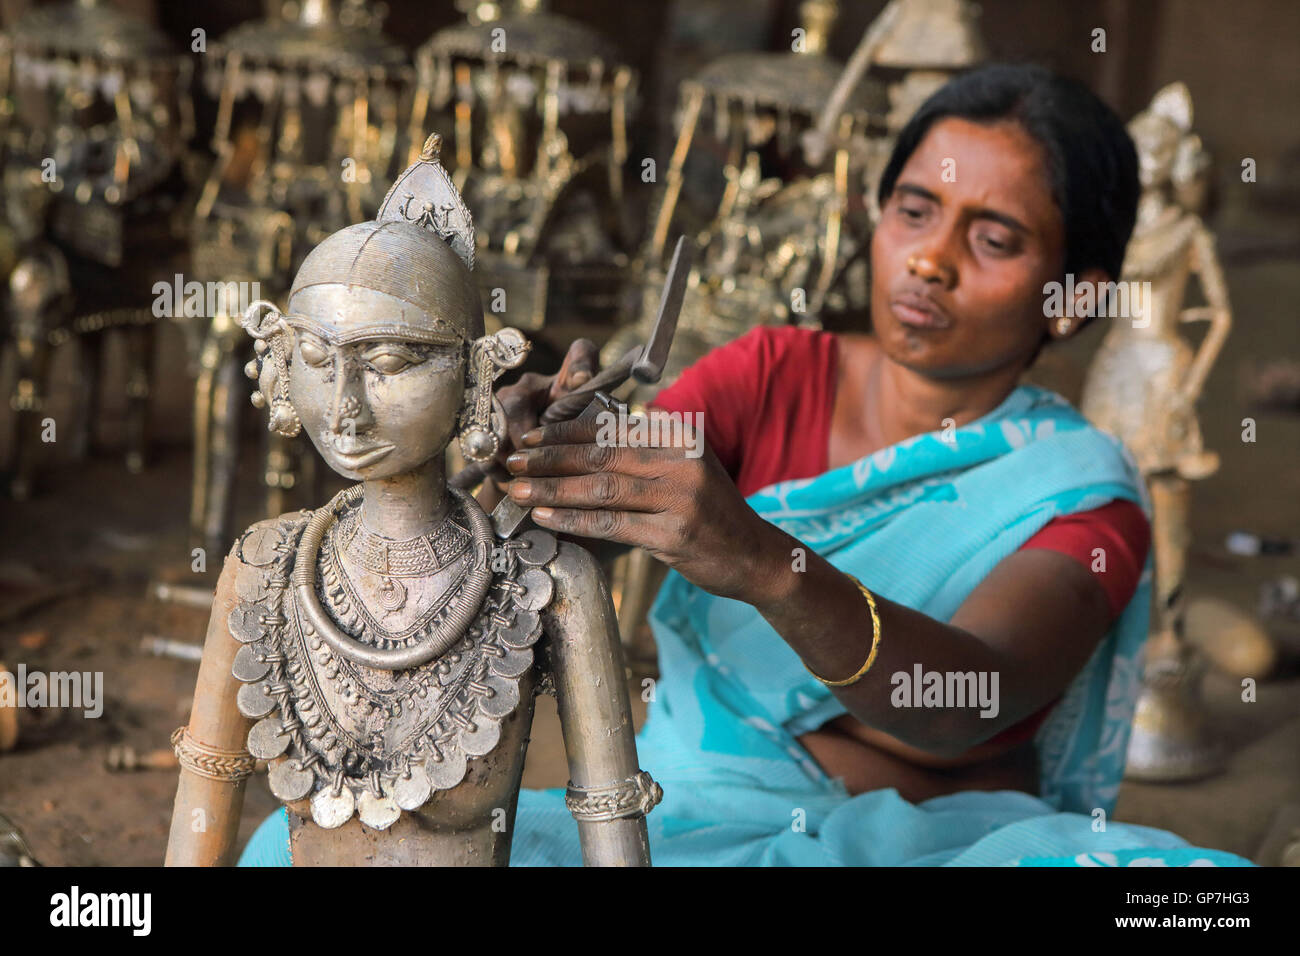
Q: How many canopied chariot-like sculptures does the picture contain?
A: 4